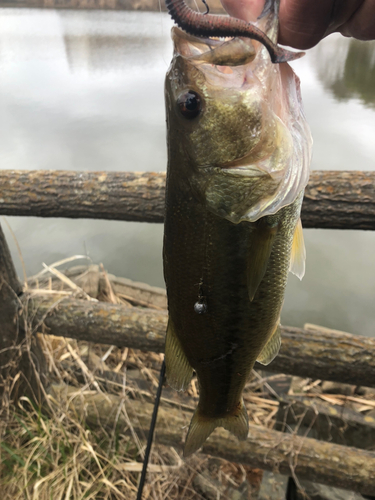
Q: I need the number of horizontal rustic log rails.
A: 3